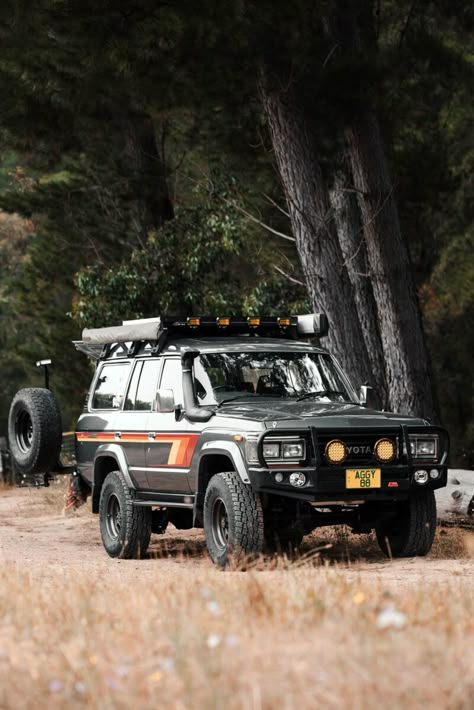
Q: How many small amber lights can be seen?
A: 4